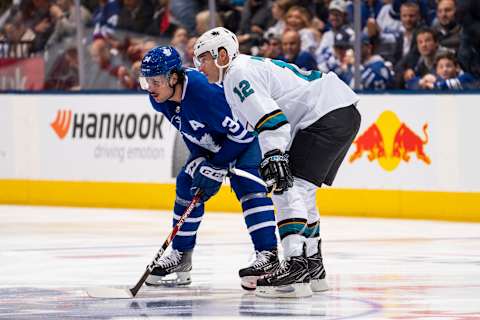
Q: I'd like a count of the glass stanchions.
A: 3